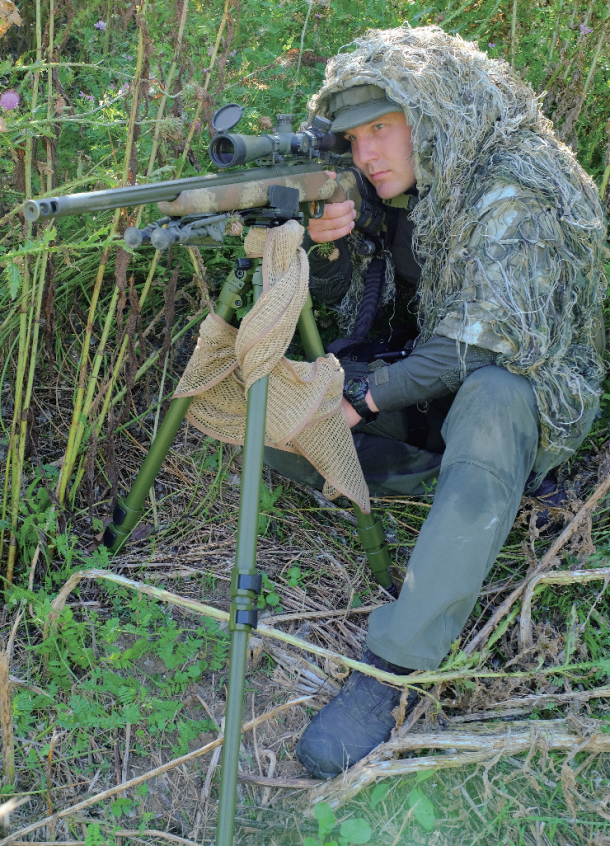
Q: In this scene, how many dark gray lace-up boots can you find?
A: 1